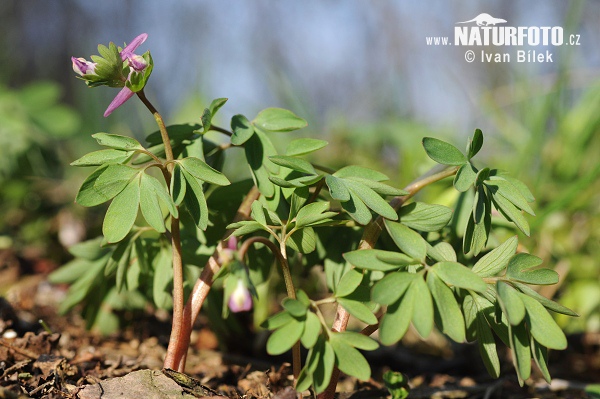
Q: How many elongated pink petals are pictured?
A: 2